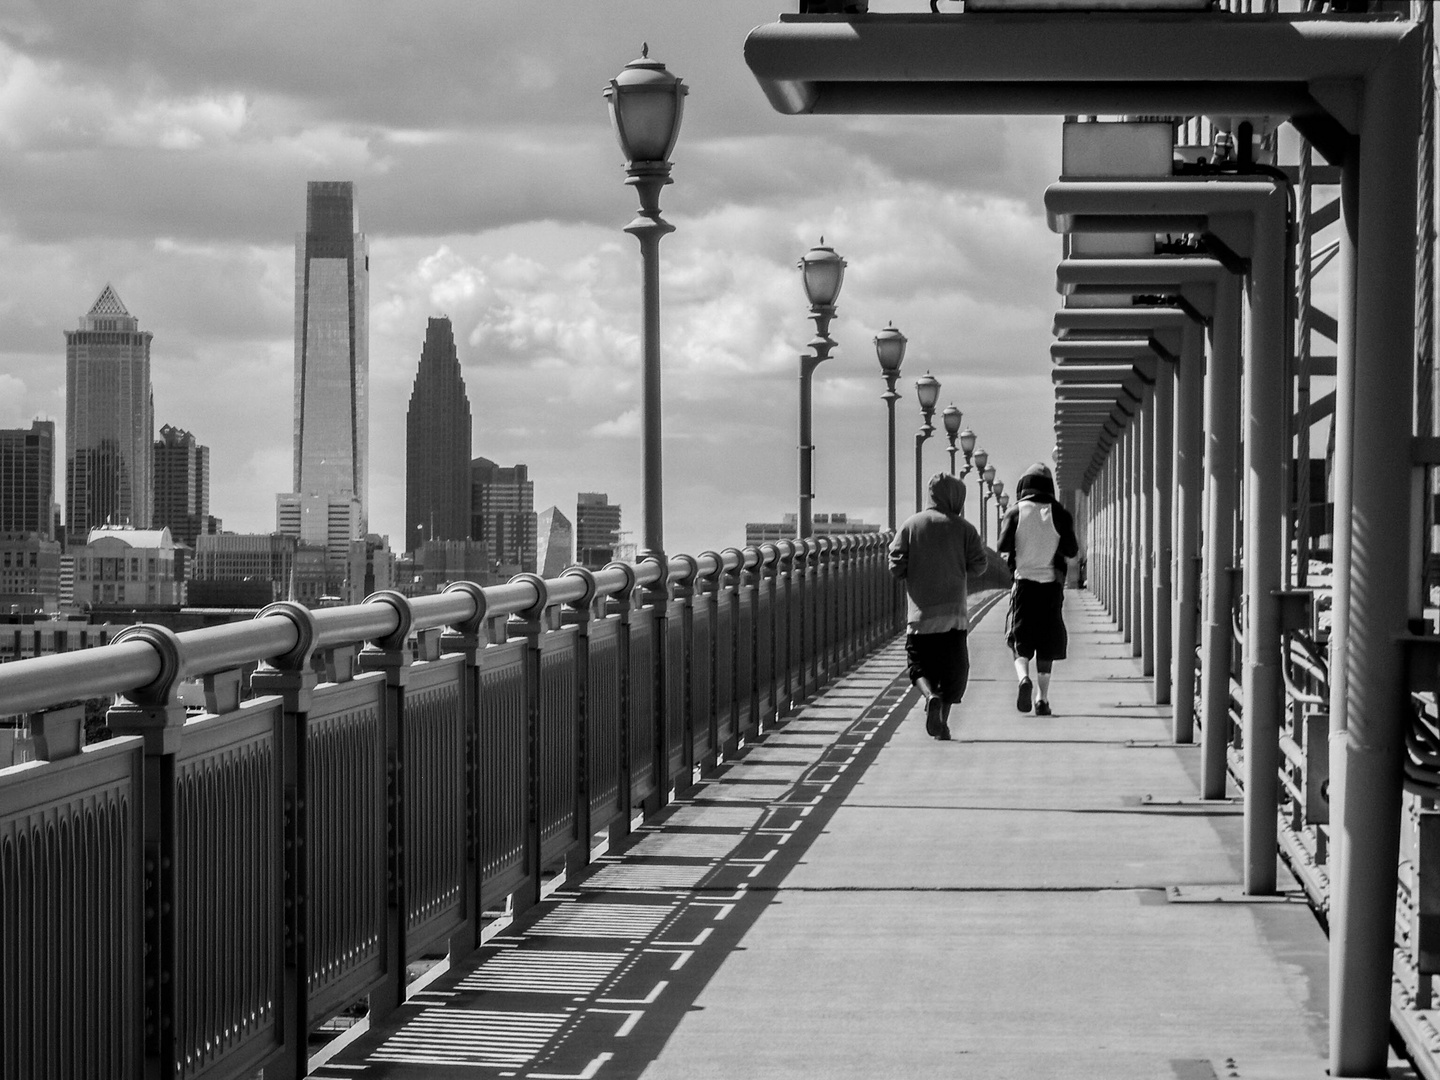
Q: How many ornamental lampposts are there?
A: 10